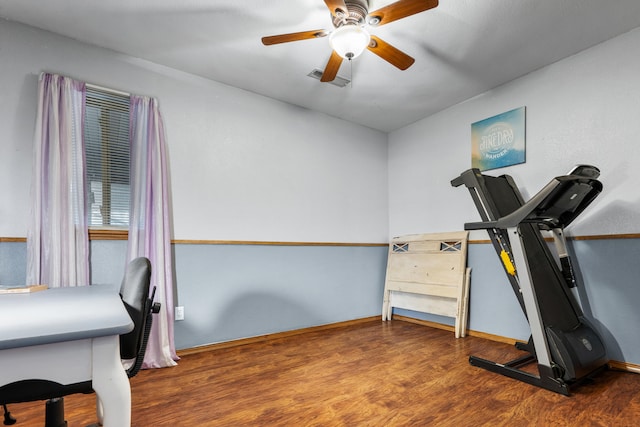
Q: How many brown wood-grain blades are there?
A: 5